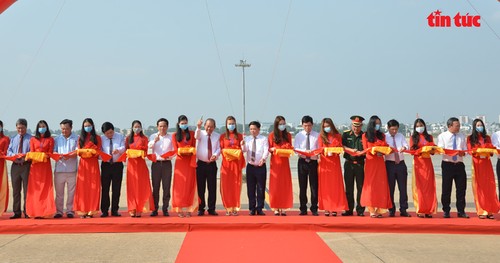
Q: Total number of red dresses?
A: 11